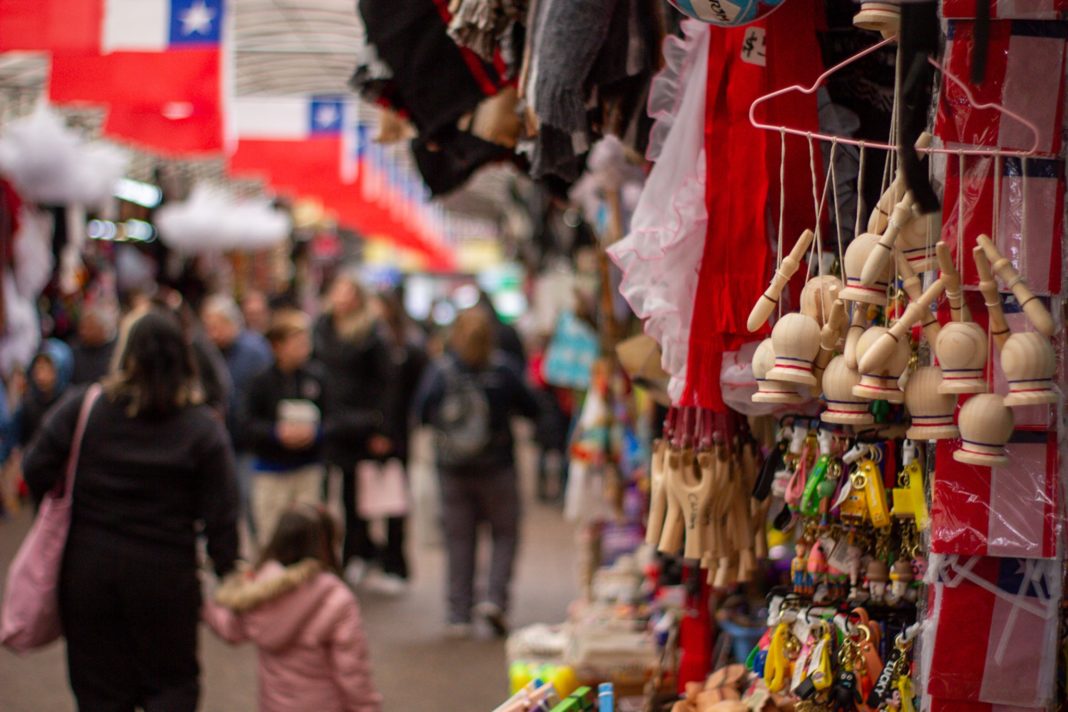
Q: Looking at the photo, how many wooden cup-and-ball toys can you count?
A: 11